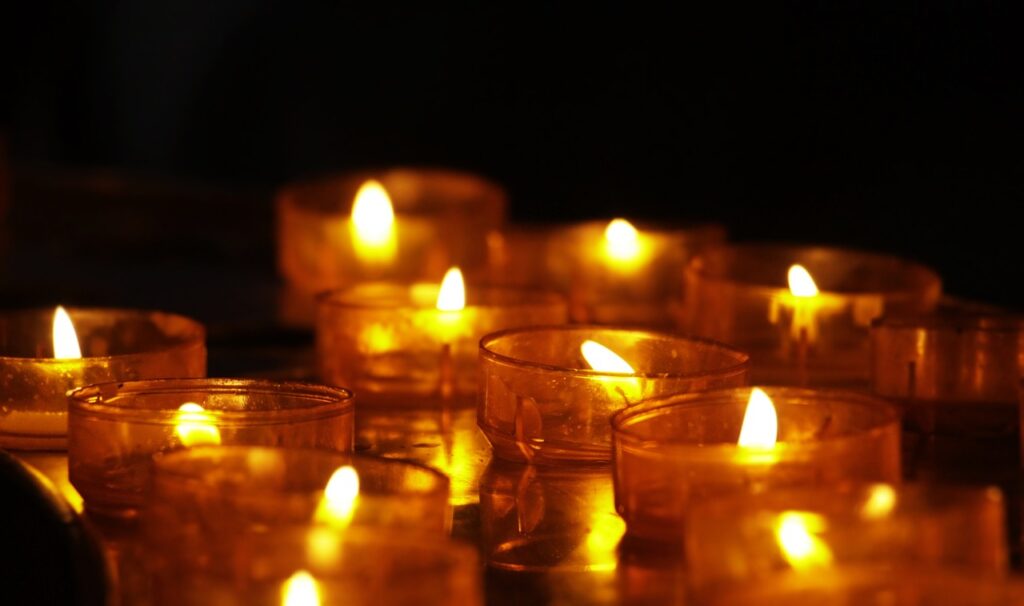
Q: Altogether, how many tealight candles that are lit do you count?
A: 11